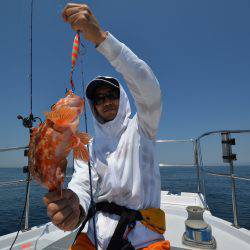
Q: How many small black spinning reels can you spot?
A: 1